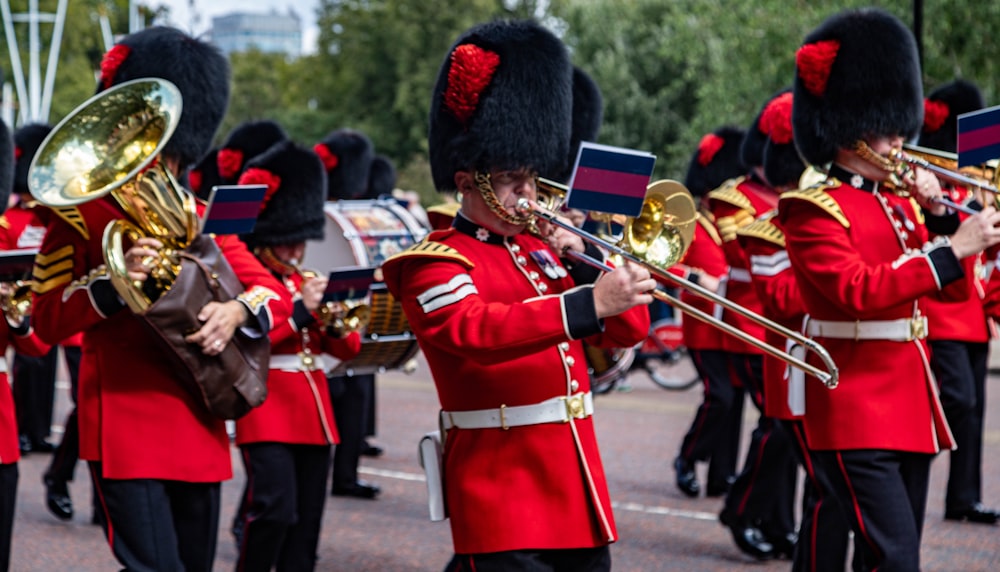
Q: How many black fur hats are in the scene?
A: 15